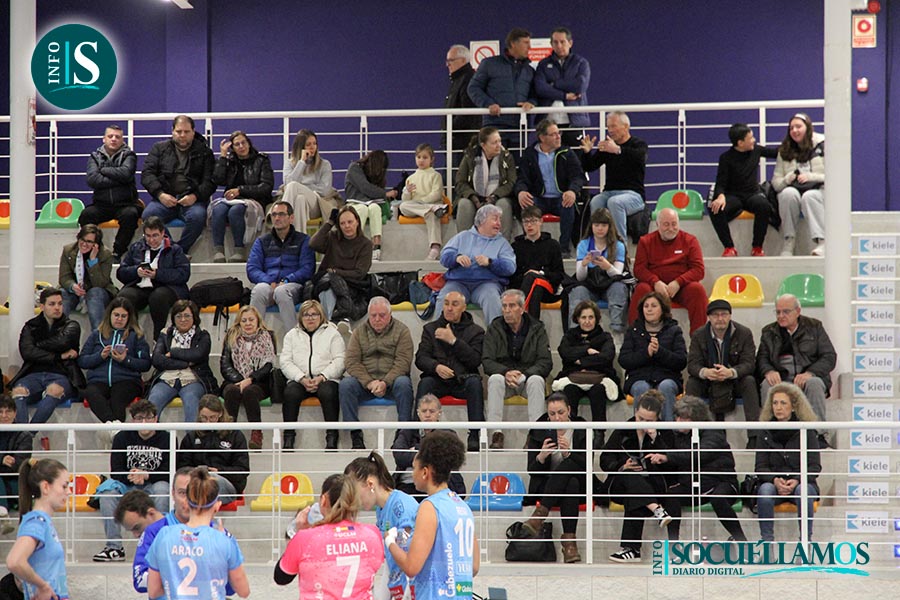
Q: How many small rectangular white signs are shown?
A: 12